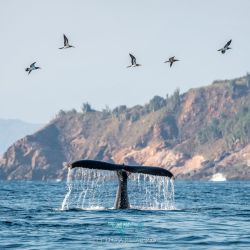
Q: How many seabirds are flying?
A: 5